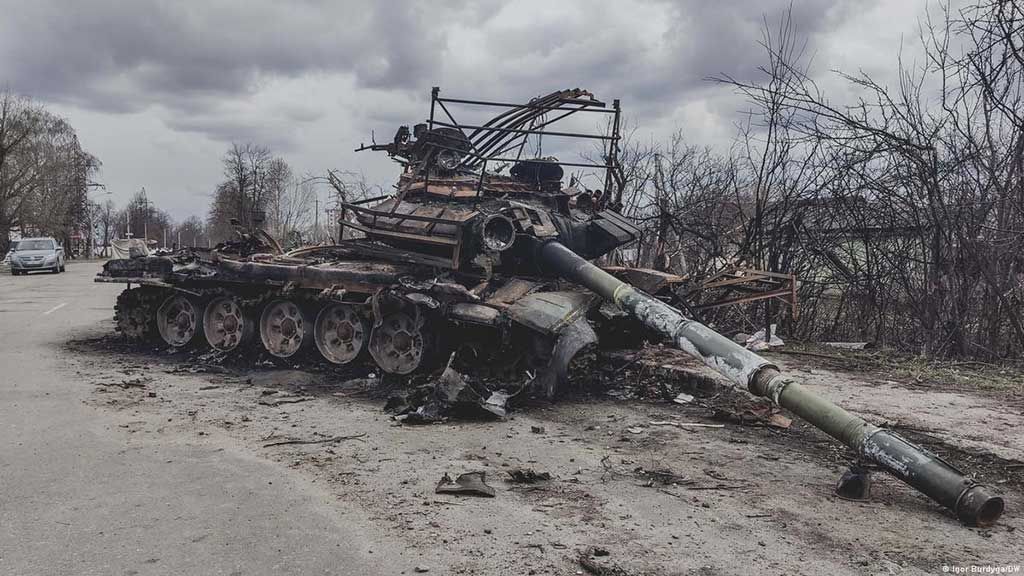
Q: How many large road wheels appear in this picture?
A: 5